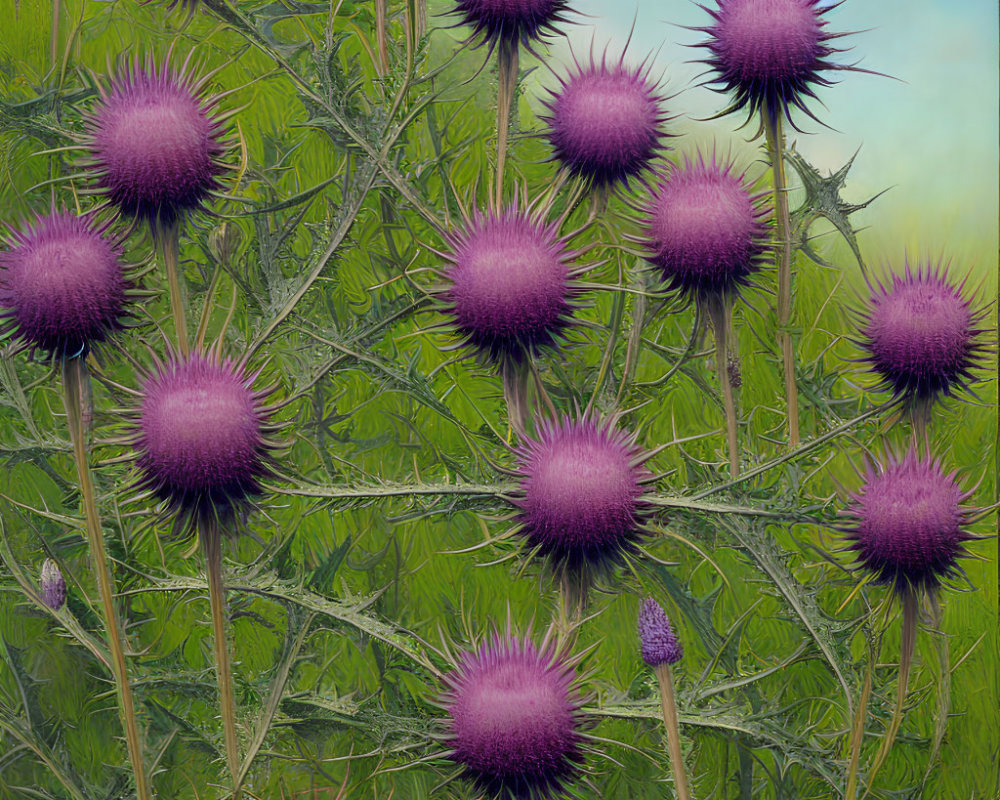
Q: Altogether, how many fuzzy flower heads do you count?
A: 12